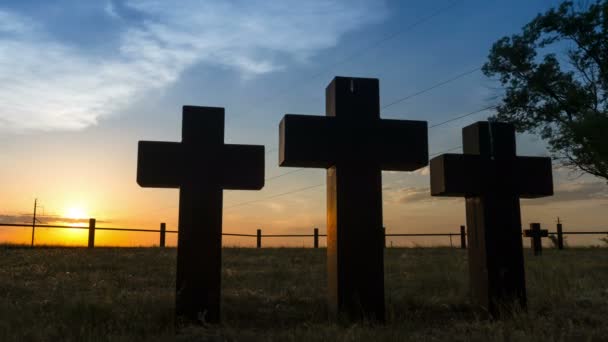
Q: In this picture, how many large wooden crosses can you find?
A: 3